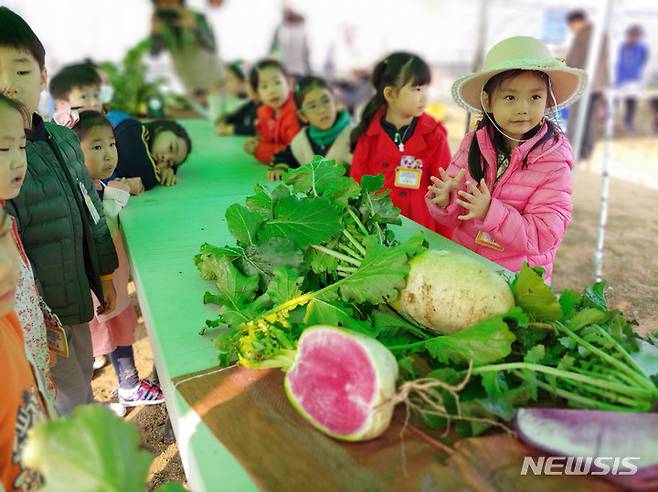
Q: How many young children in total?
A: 11